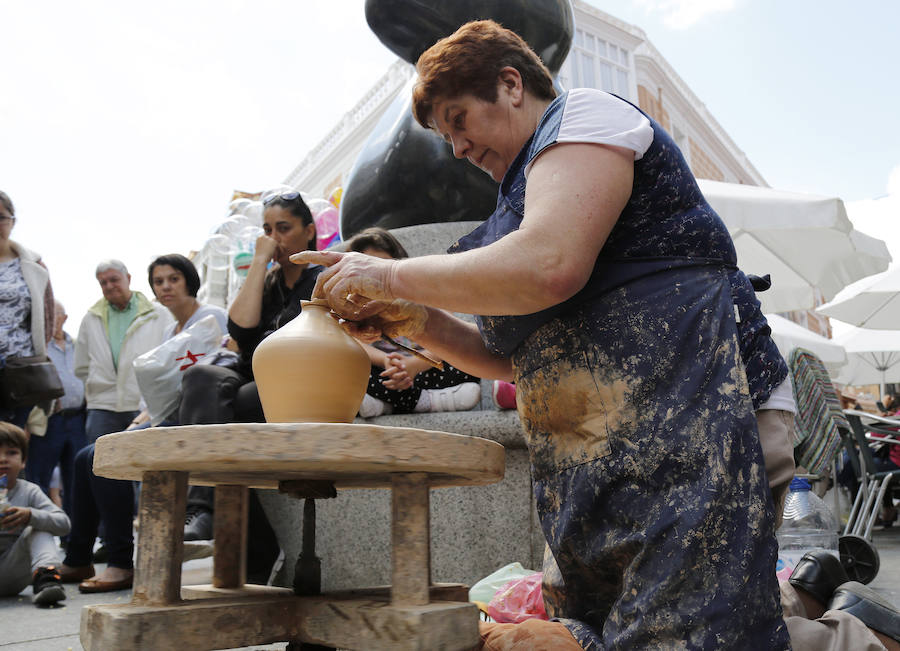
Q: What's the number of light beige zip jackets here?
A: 1